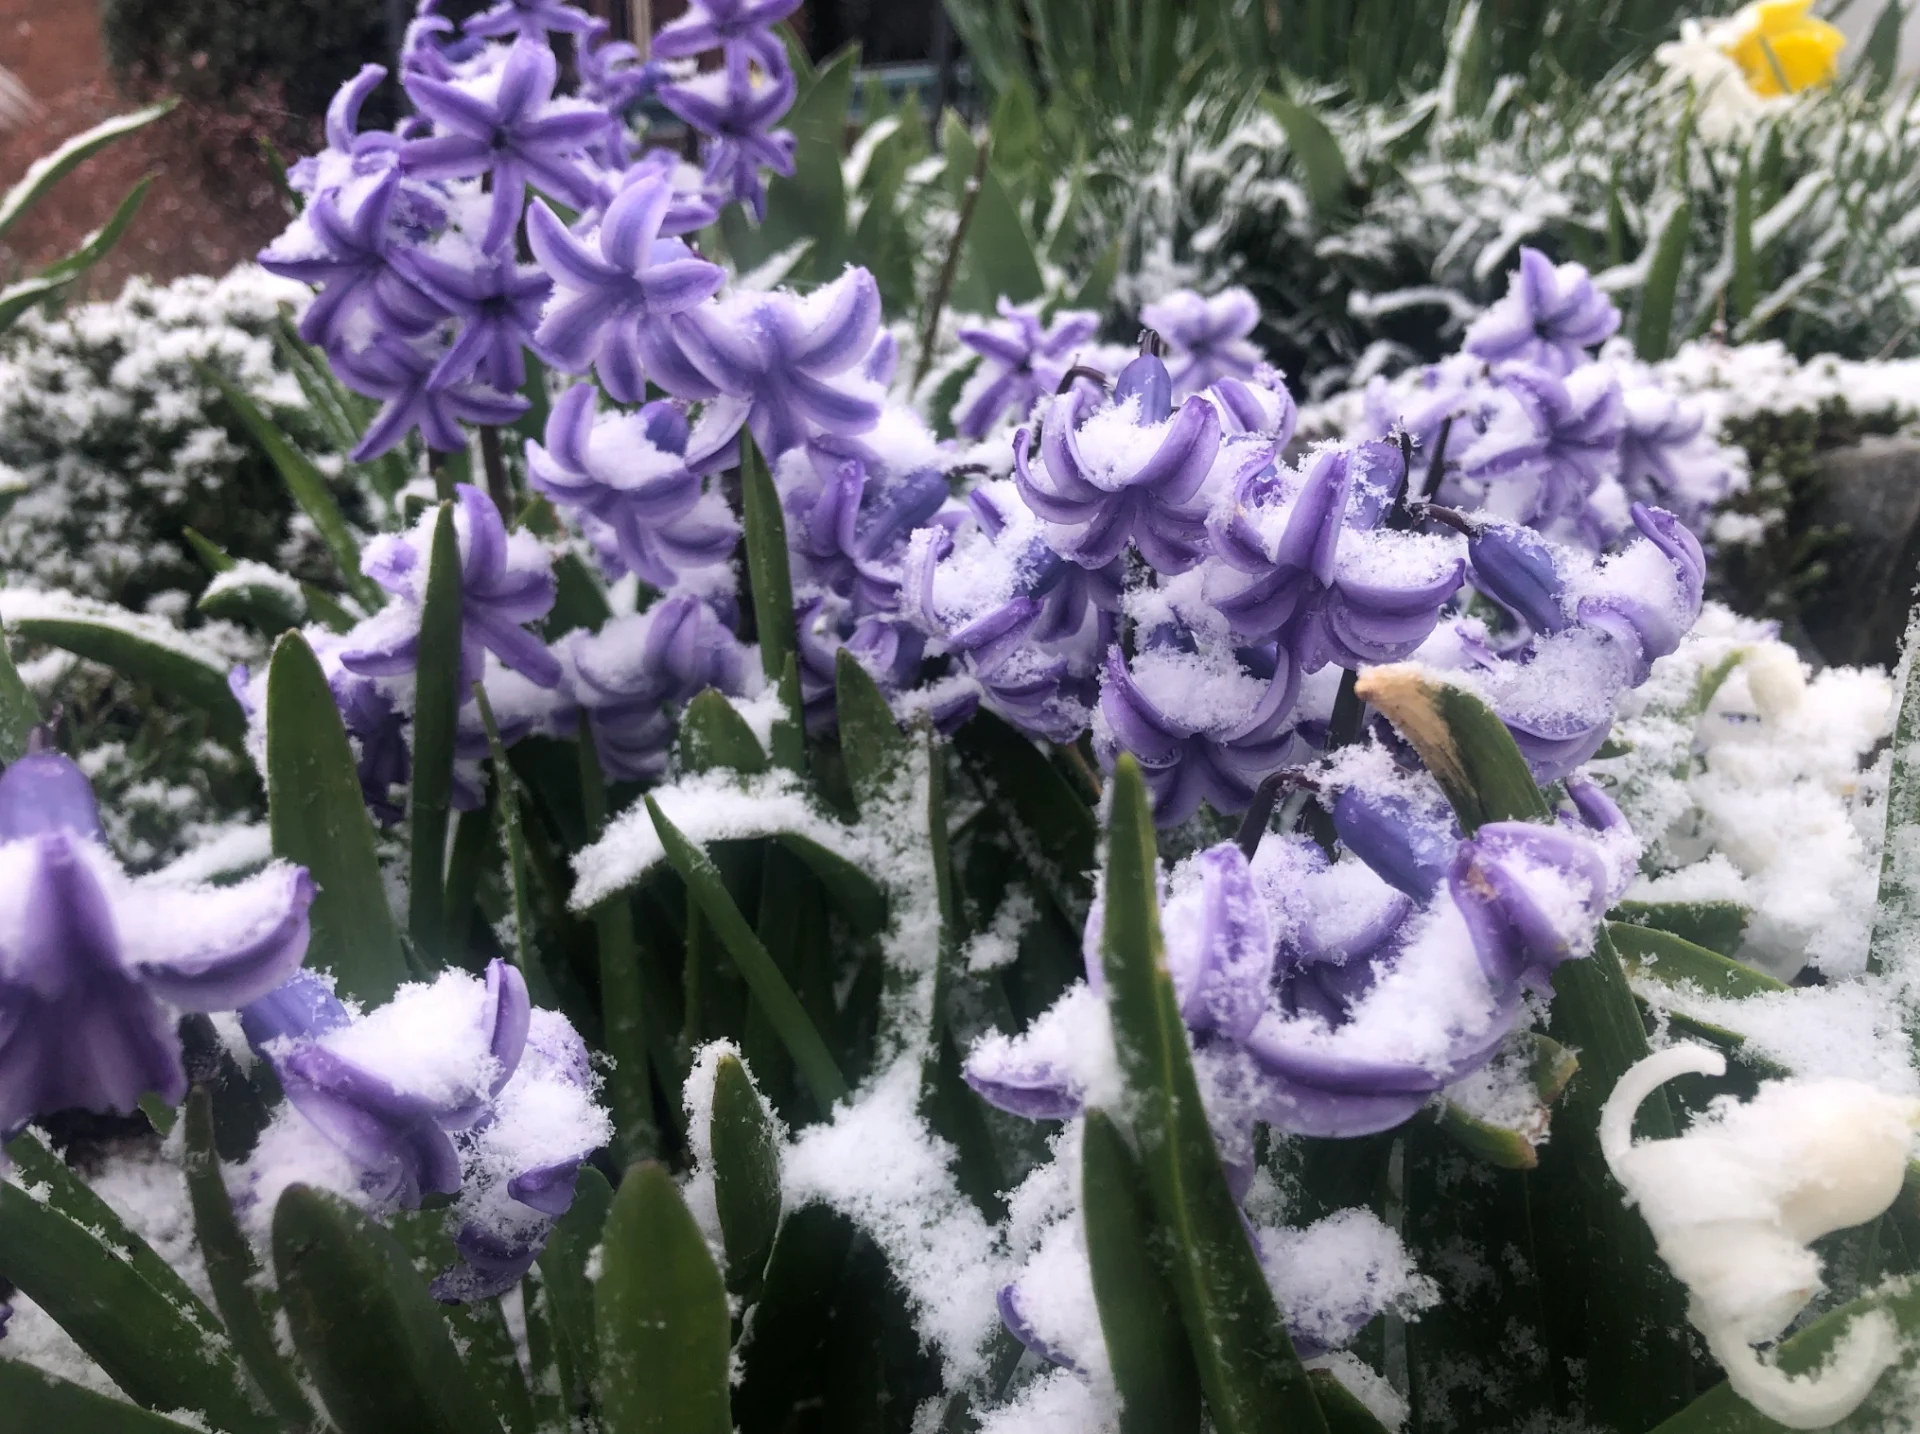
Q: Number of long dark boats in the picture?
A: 0